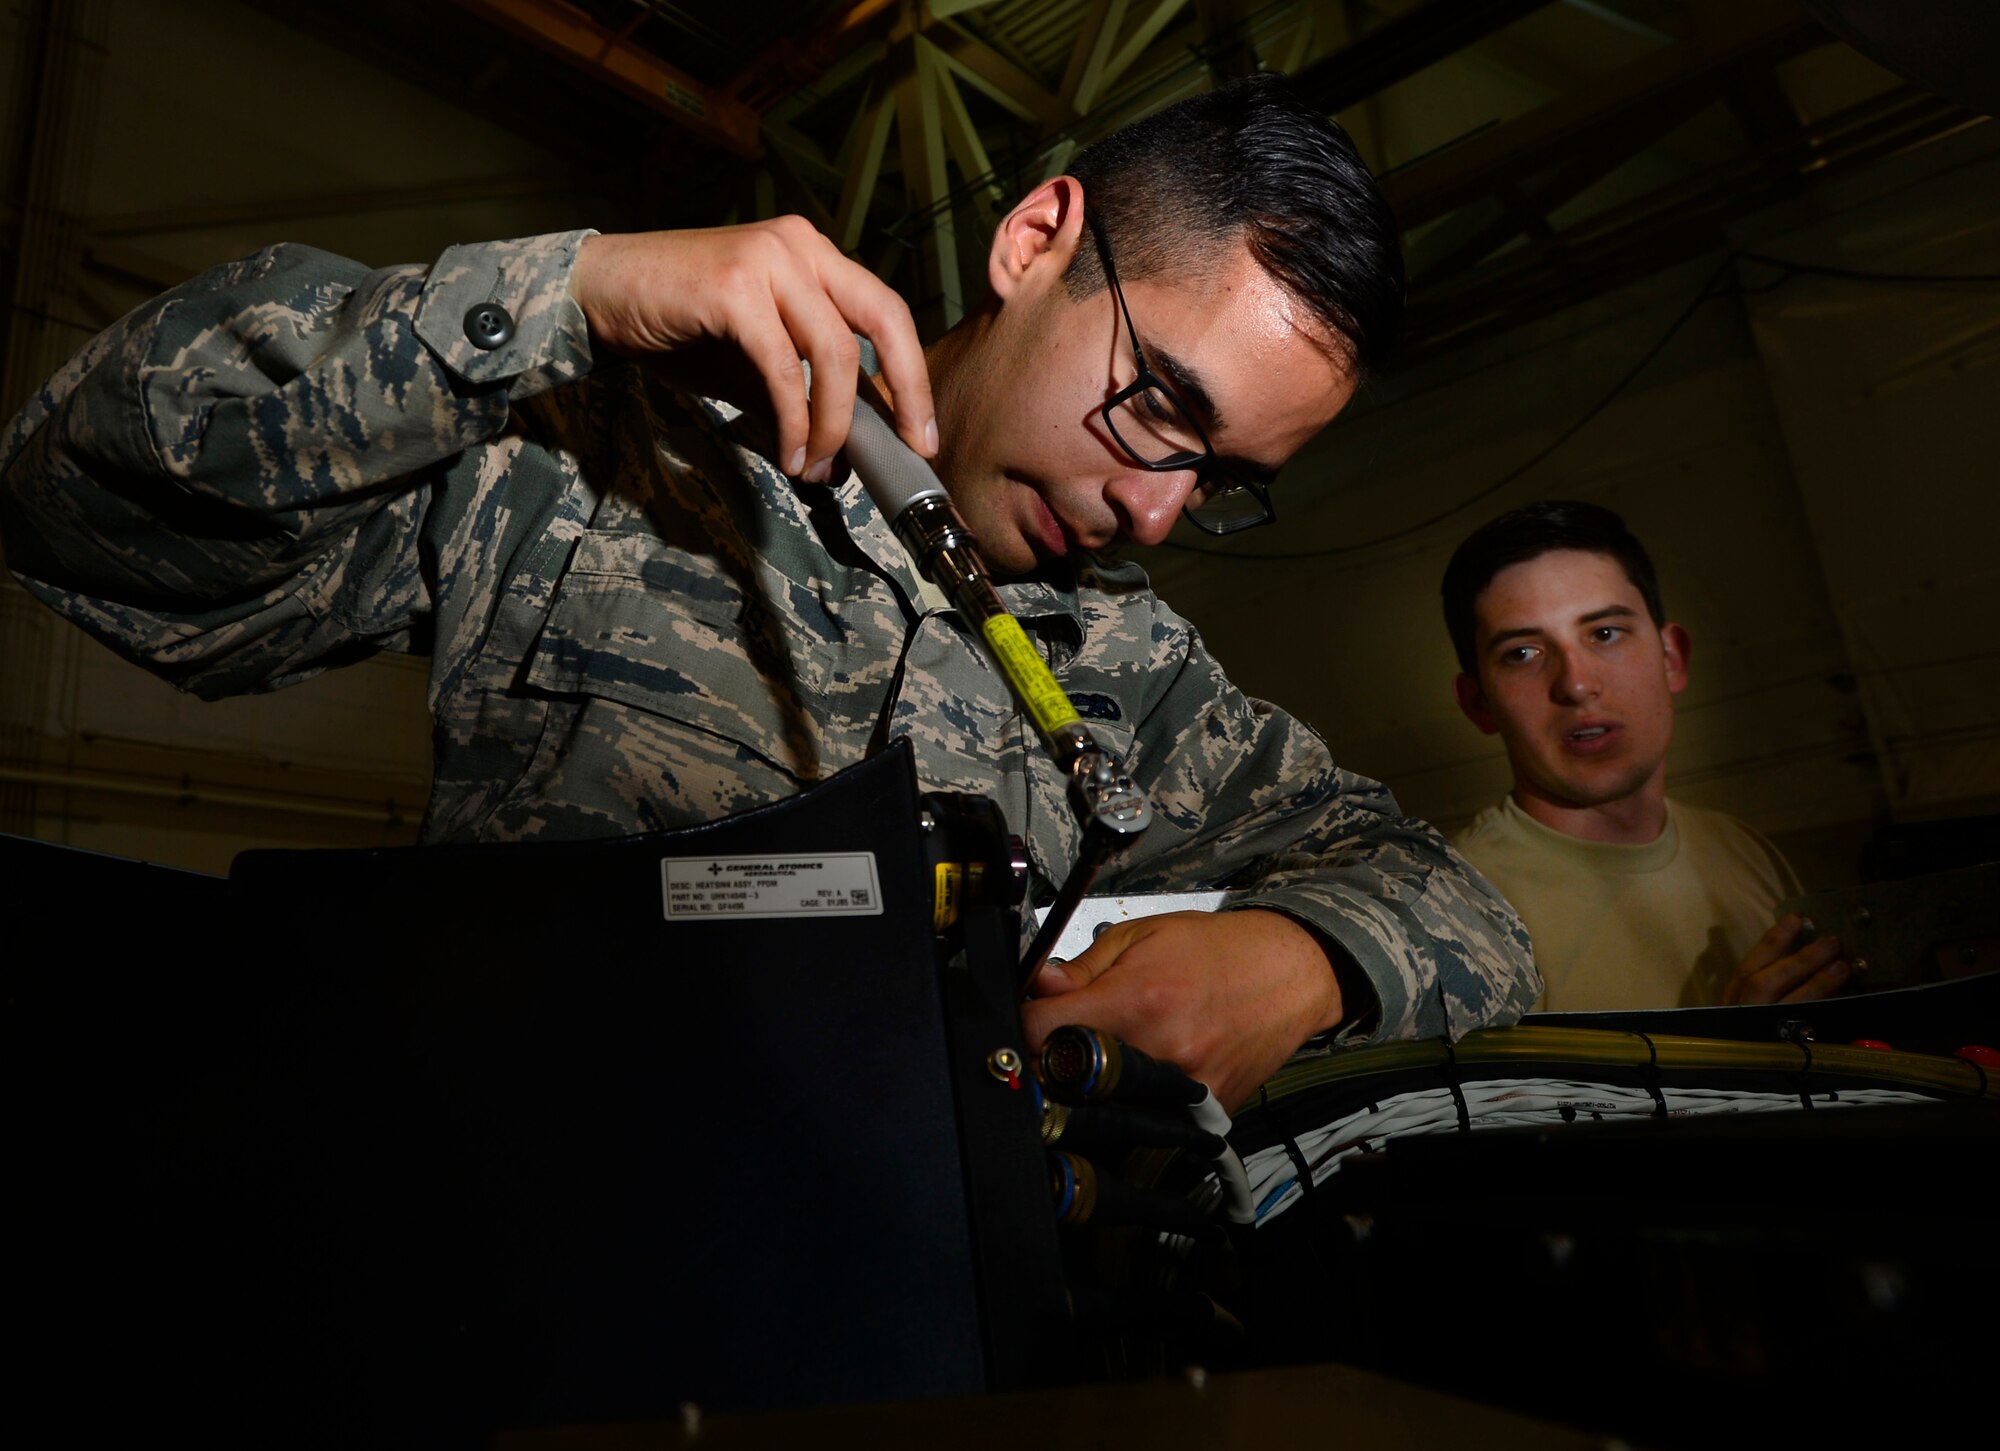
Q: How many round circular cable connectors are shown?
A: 3